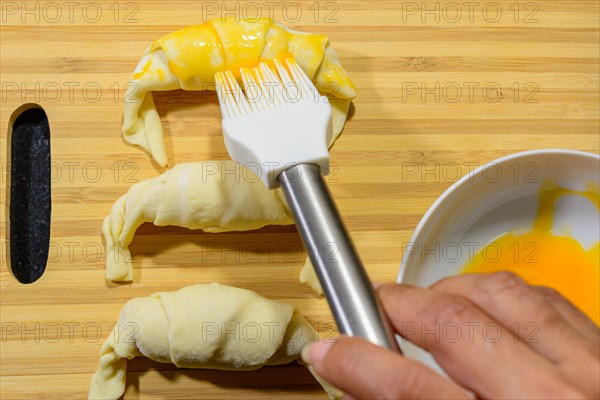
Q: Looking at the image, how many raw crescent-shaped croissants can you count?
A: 3